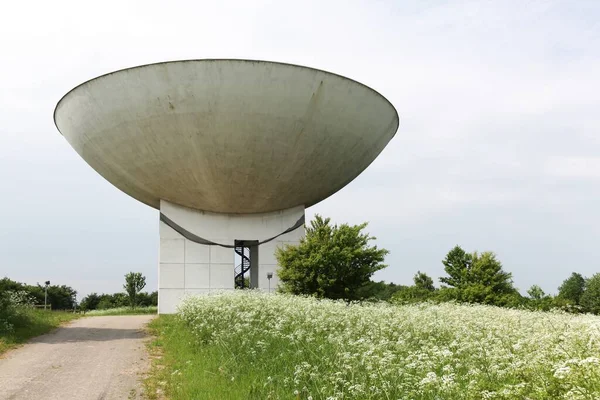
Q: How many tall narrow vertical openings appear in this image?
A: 1